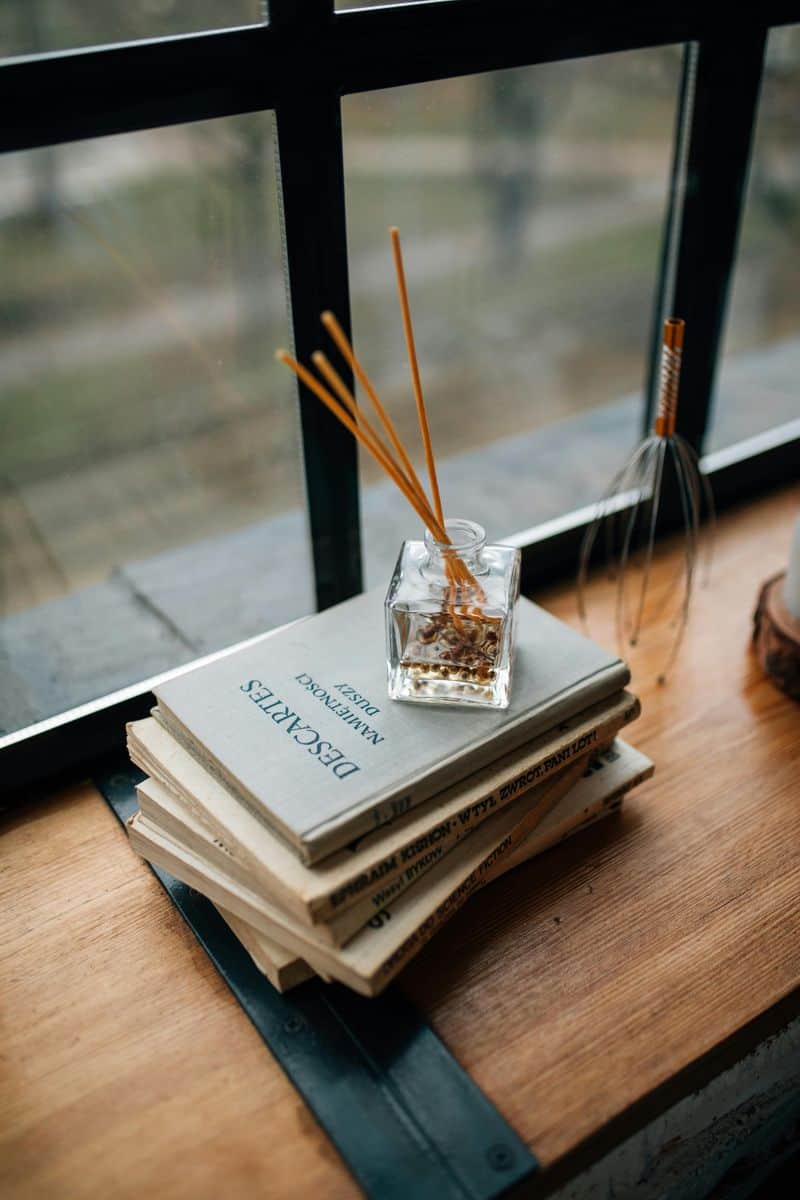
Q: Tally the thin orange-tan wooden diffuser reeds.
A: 4